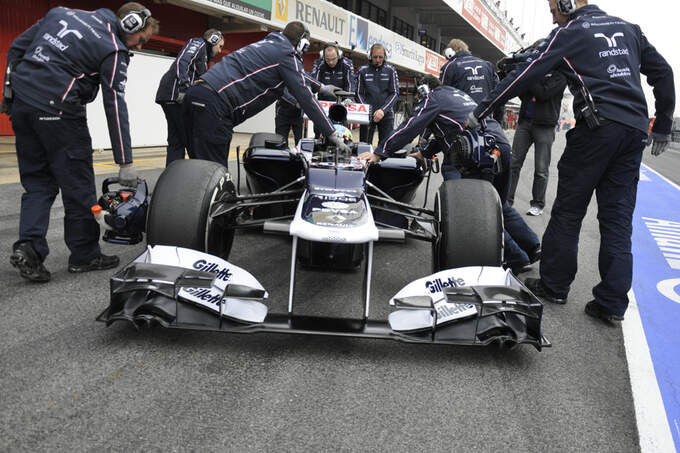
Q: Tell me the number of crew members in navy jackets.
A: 8